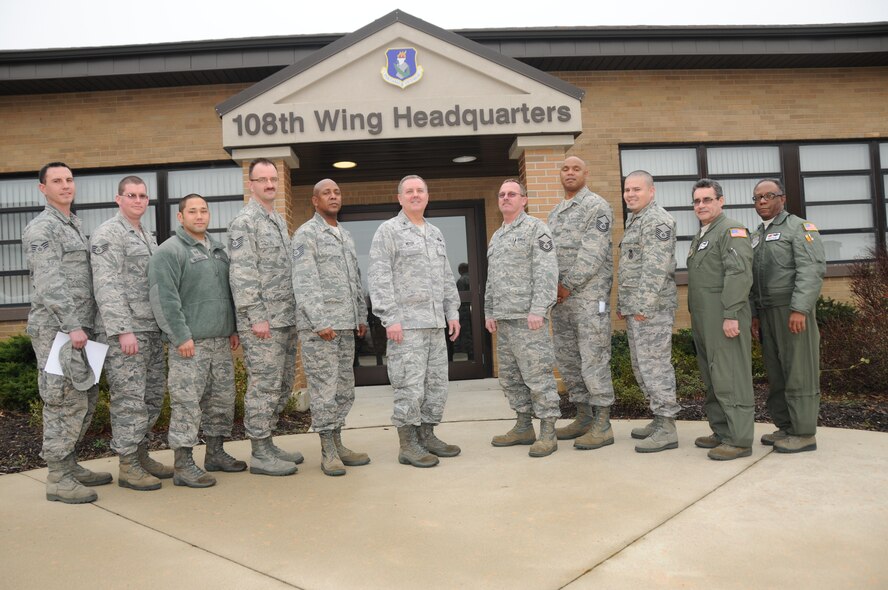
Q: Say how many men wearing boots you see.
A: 11